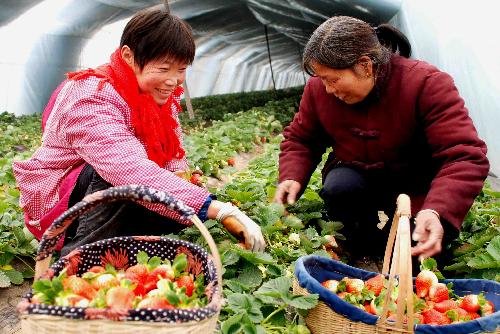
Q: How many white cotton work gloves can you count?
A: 1